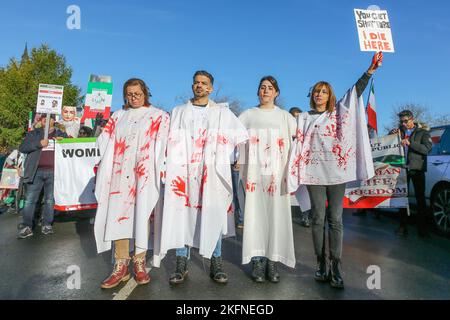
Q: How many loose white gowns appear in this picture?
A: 4